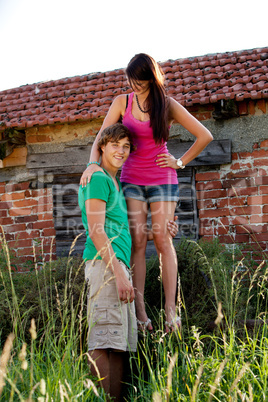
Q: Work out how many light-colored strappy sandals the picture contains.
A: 2